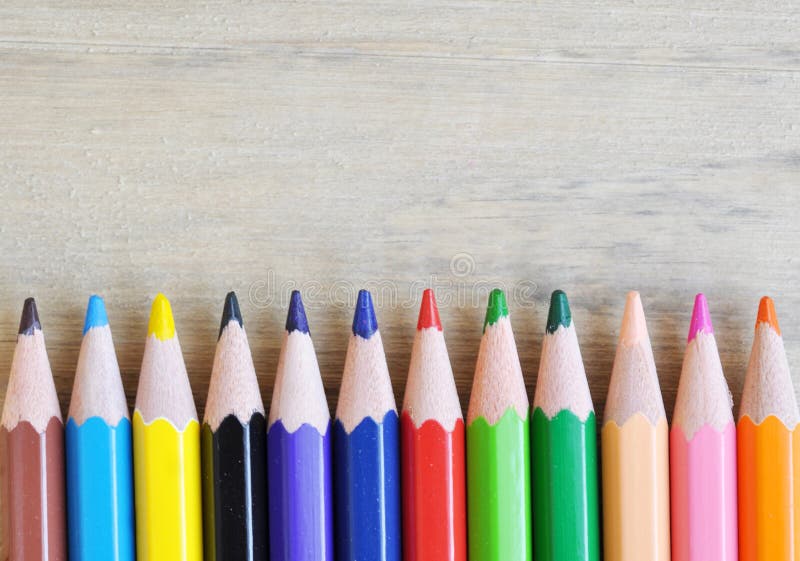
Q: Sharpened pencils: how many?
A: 12